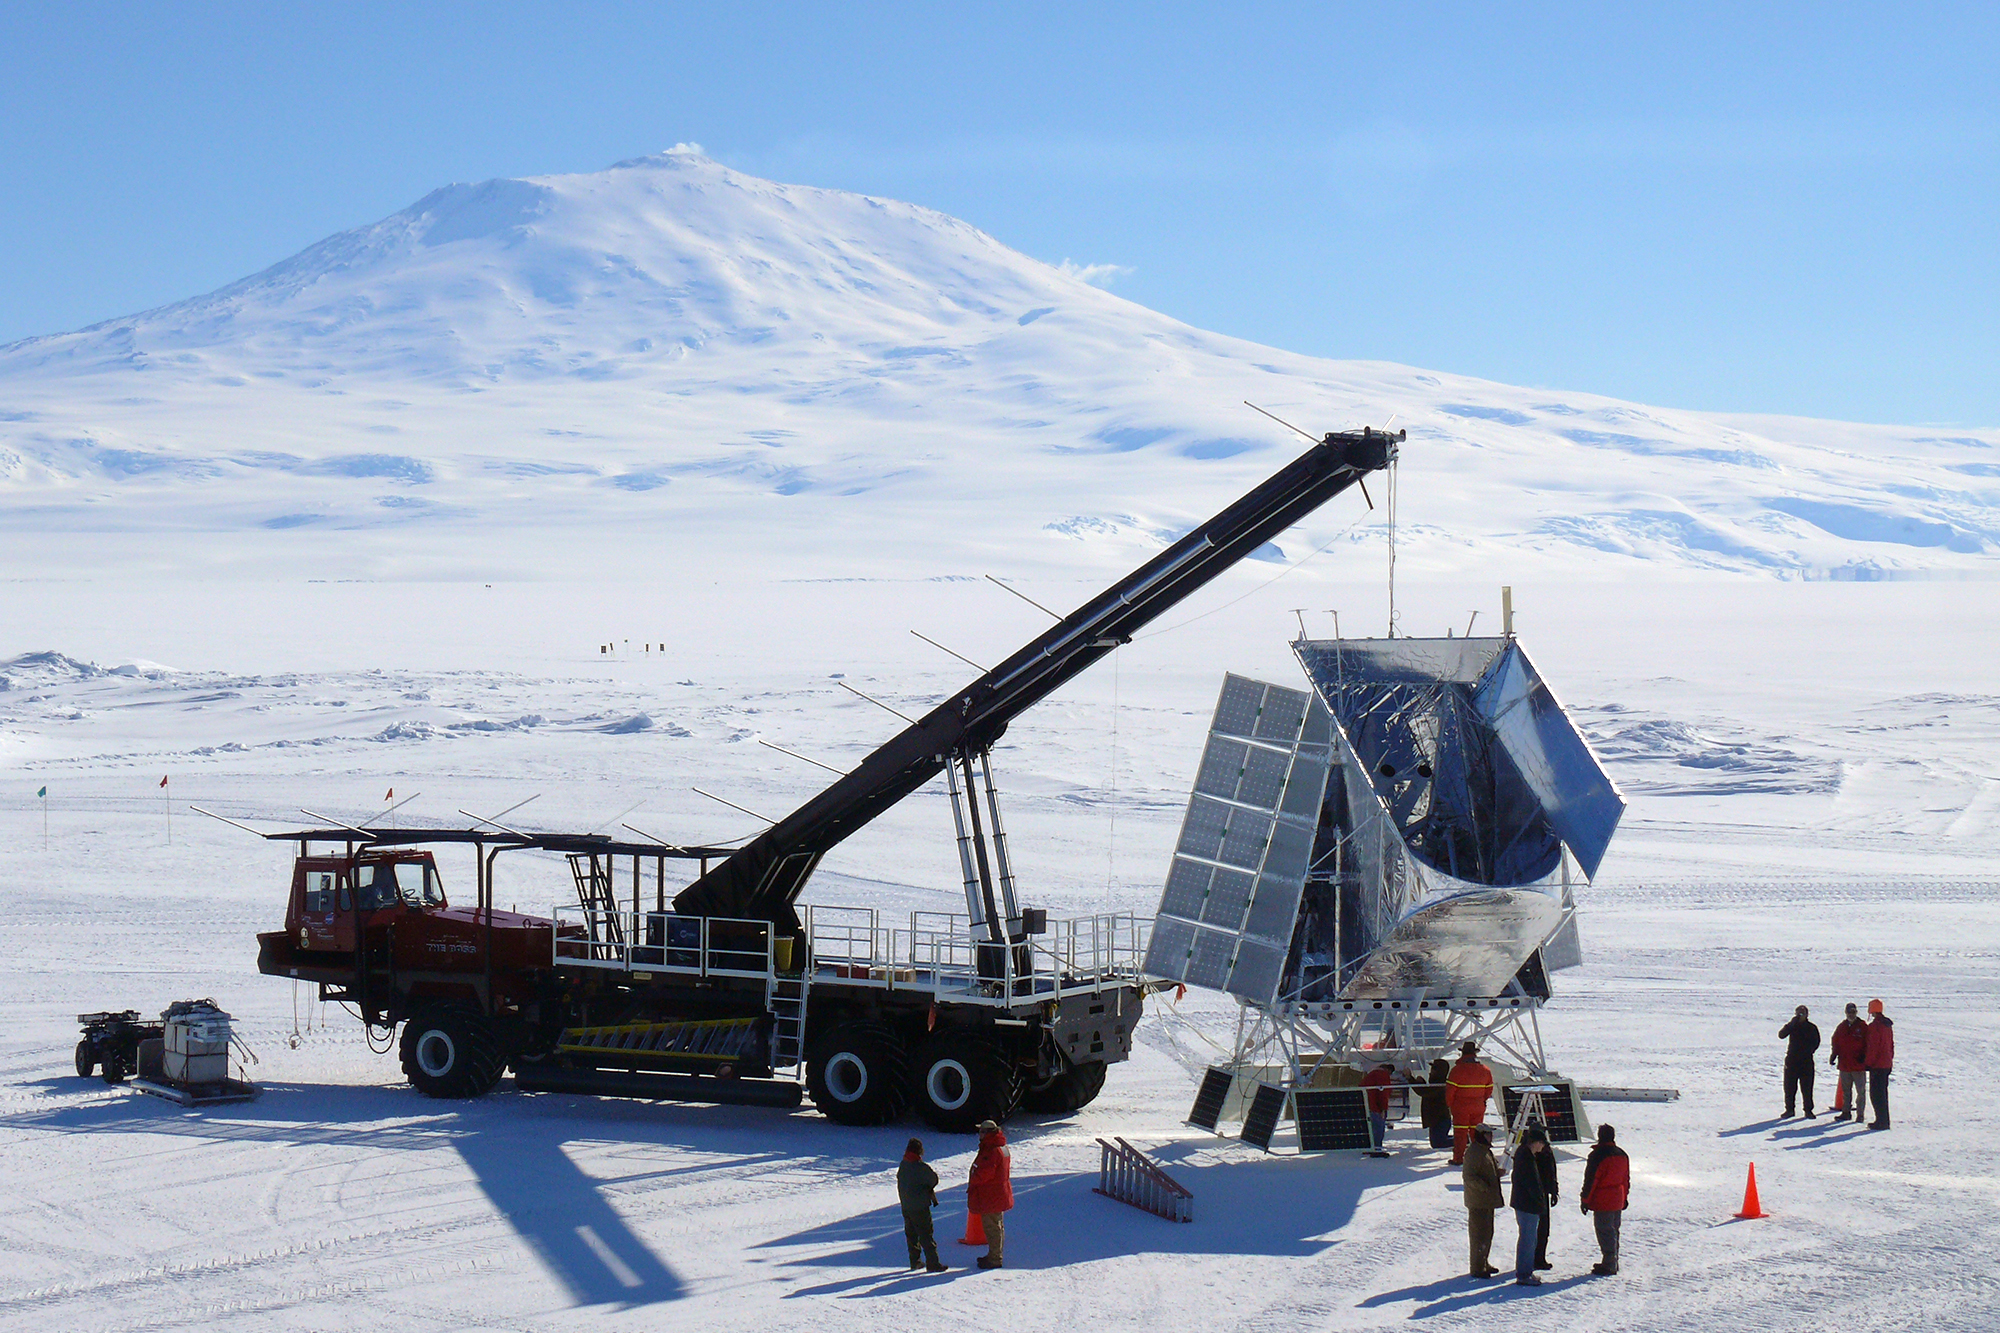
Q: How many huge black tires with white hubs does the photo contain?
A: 3